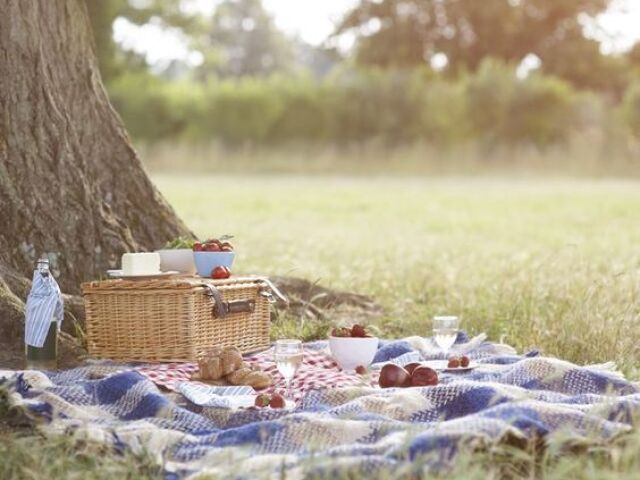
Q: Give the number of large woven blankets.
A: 1